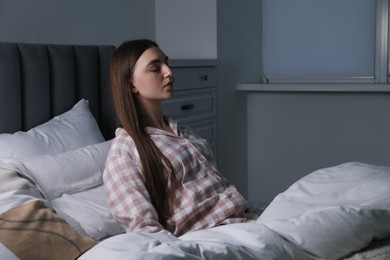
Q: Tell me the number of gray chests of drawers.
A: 1